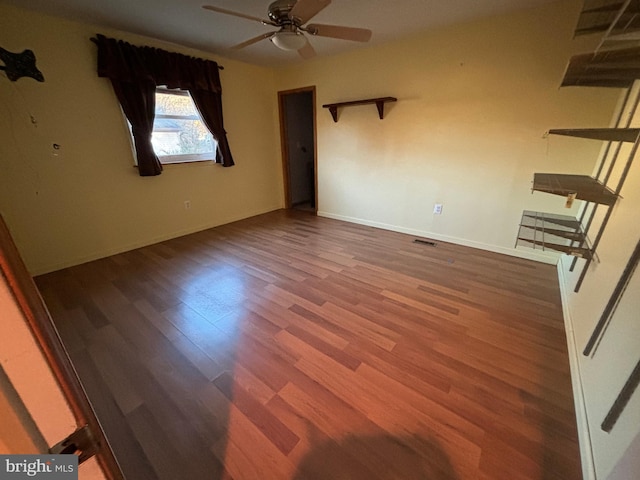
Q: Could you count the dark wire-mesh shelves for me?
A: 5